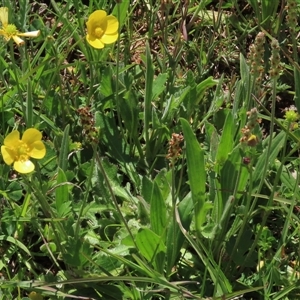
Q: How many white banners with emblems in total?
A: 0